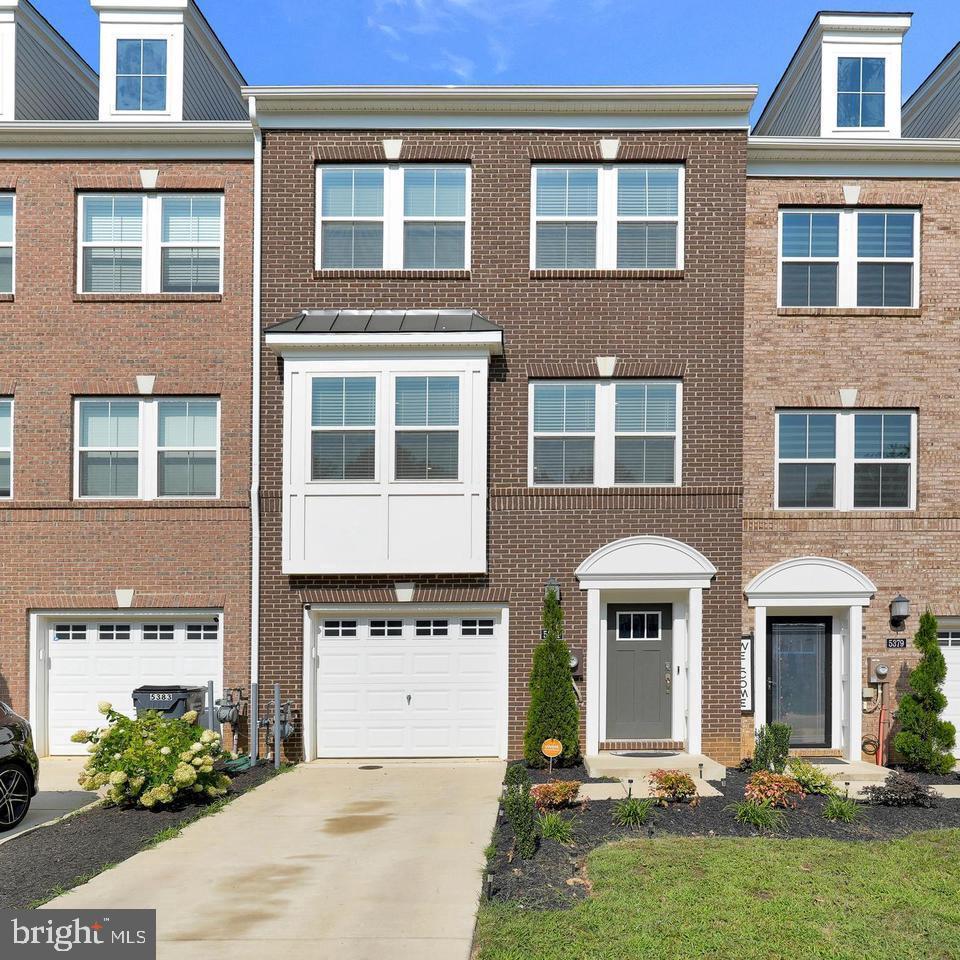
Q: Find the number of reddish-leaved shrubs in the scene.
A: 3